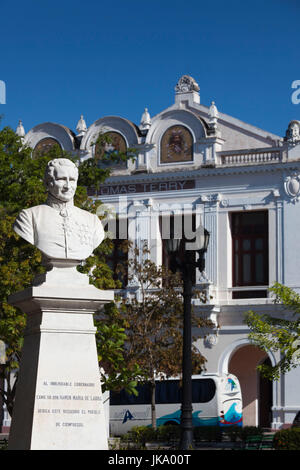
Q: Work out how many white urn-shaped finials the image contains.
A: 4